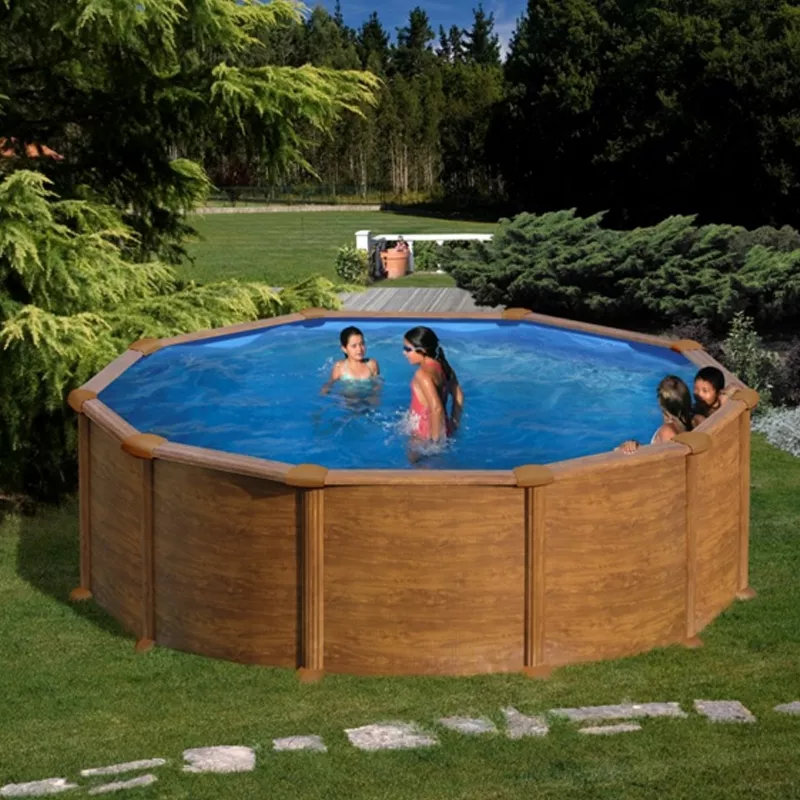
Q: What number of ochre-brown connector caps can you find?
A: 10